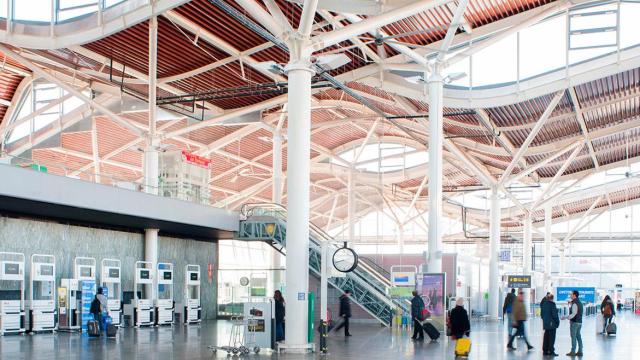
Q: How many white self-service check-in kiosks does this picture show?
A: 7